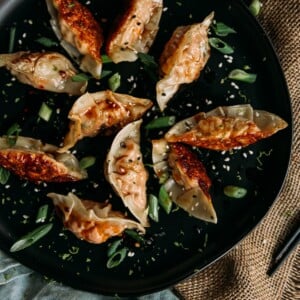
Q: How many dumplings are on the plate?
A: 10